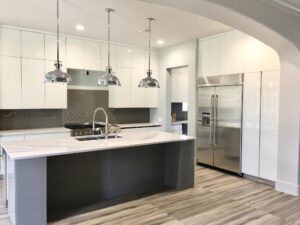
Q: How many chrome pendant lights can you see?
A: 3